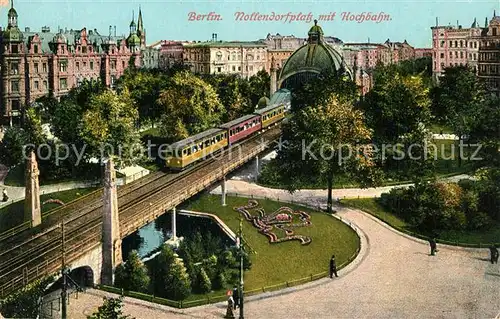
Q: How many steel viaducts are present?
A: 1